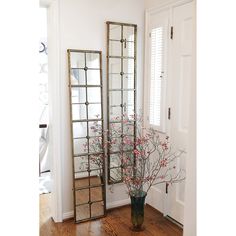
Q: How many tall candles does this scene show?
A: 0